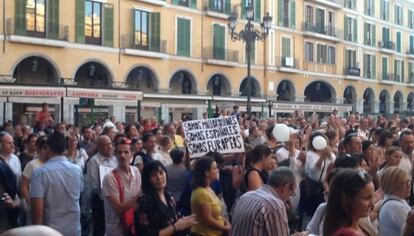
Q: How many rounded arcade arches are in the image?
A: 13